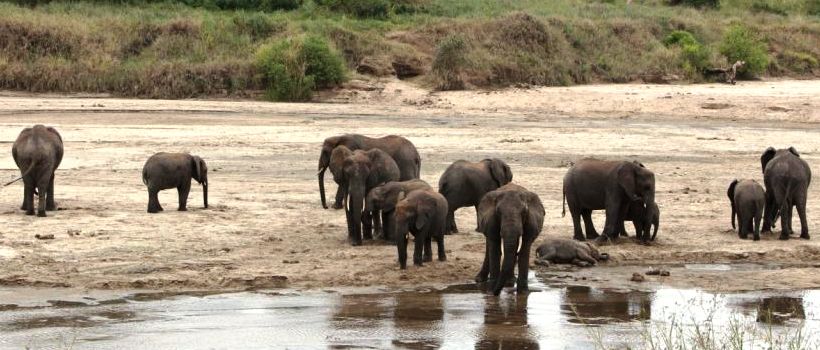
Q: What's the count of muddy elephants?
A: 13